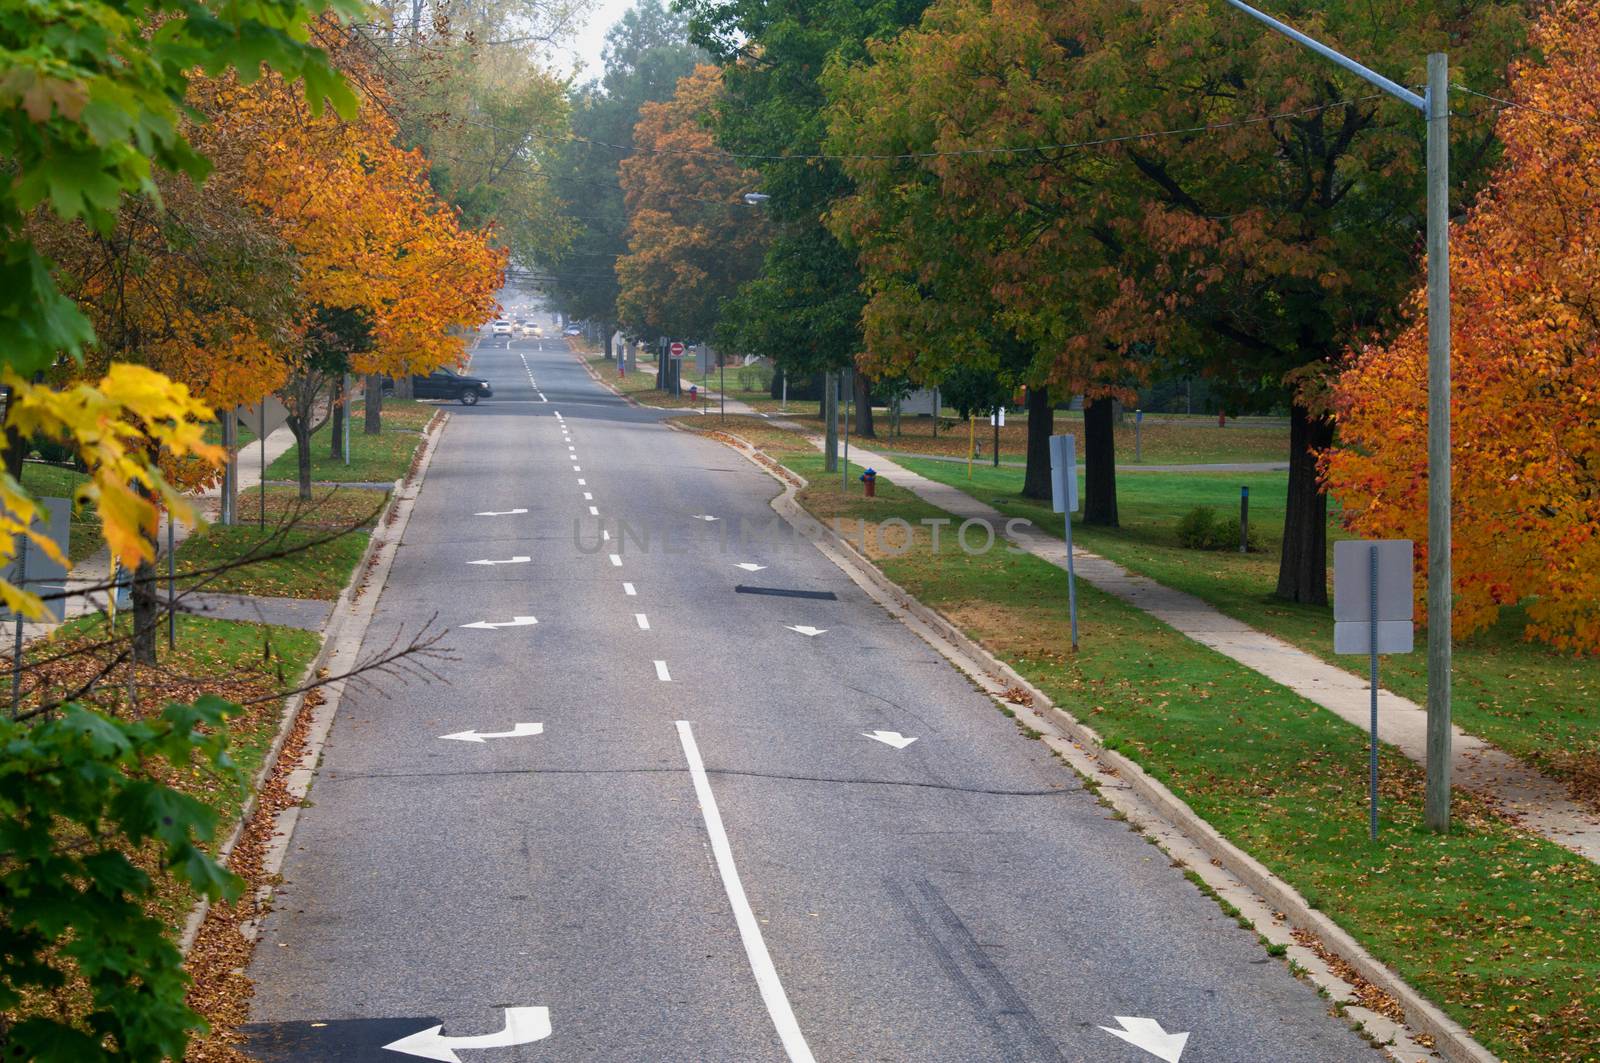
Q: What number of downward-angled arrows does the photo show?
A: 5